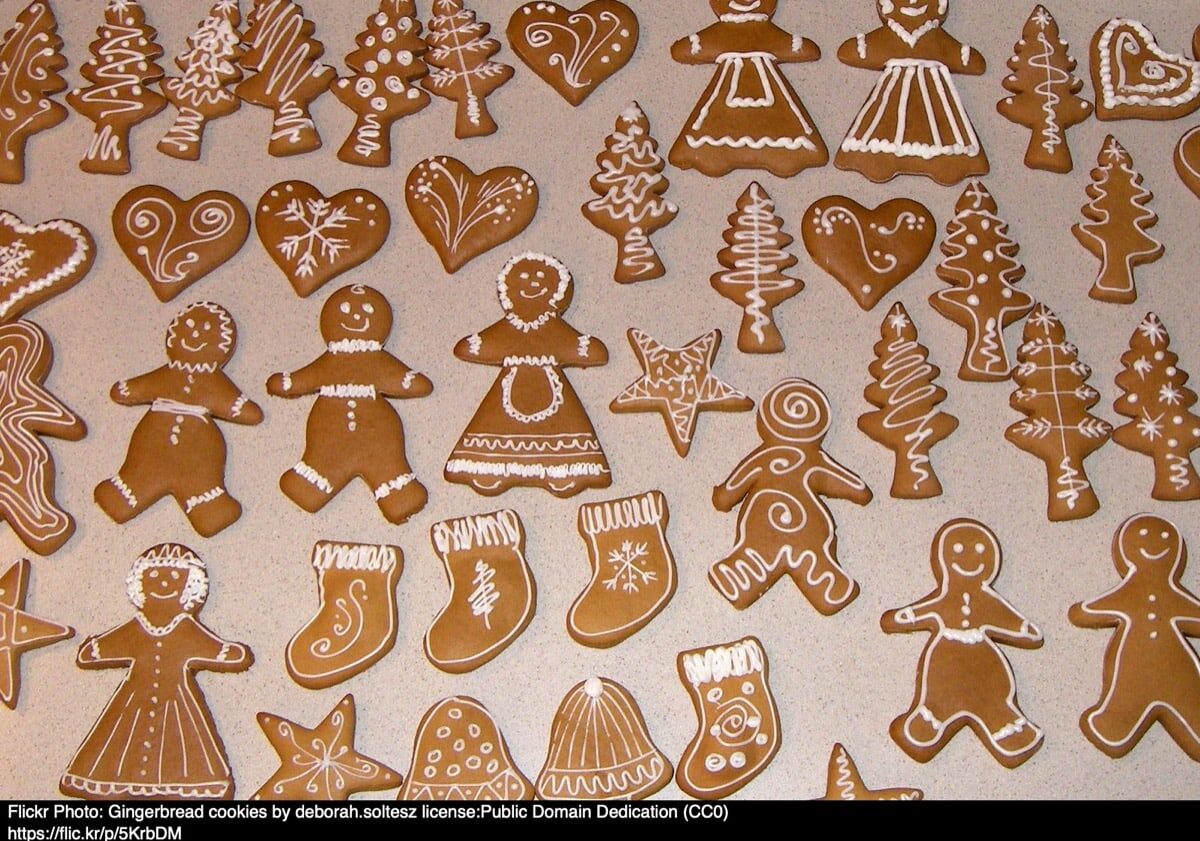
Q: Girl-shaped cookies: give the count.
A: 4